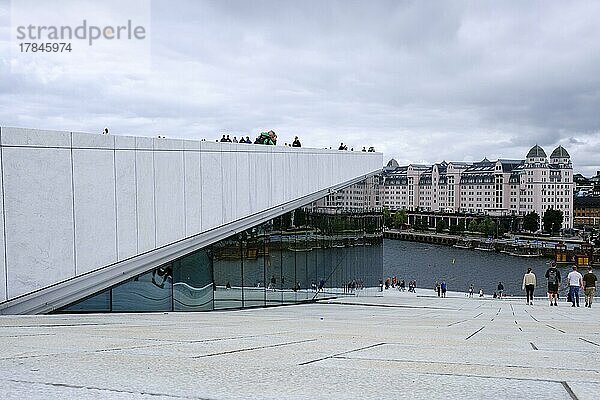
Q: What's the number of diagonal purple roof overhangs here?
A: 0